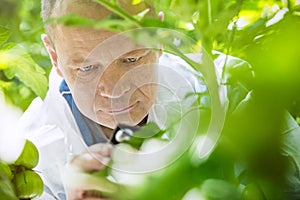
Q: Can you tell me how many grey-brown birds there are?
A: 0